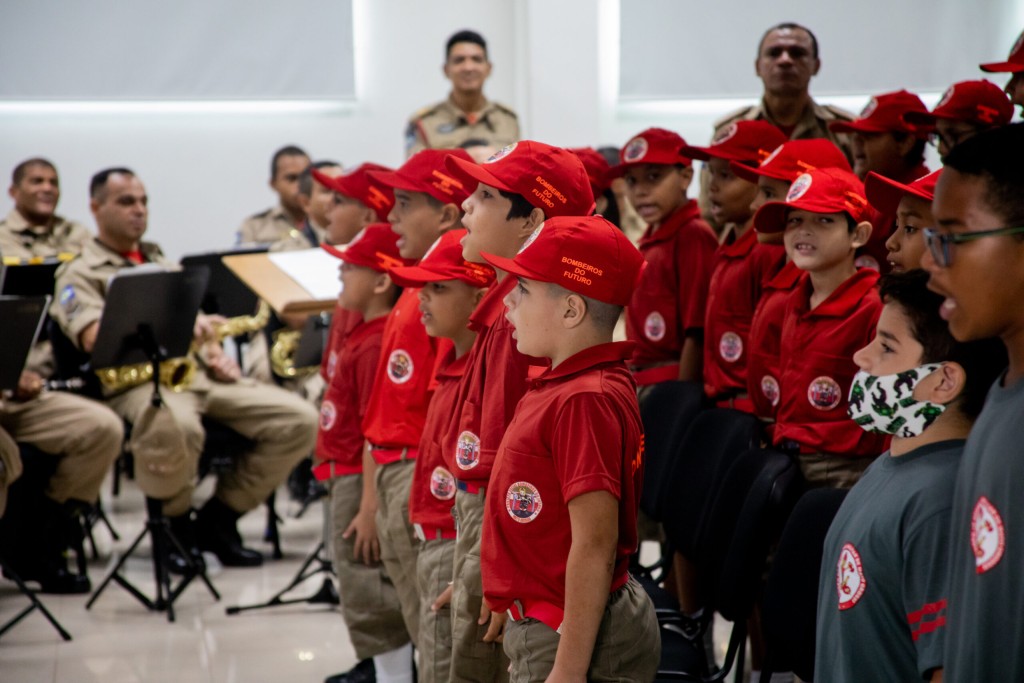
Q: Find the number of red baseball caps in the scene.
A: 15